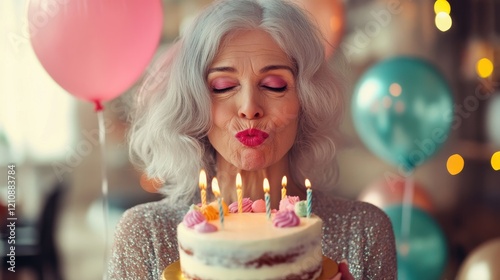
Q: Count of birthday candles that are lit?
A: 6